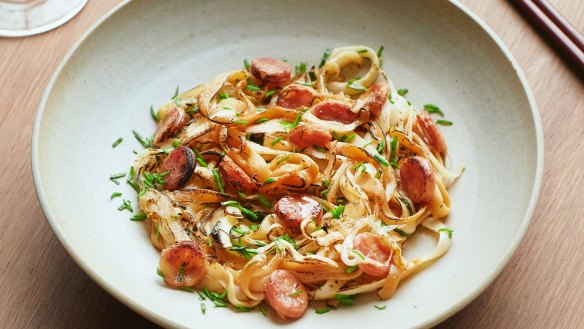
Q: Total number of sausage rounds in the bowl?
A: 14